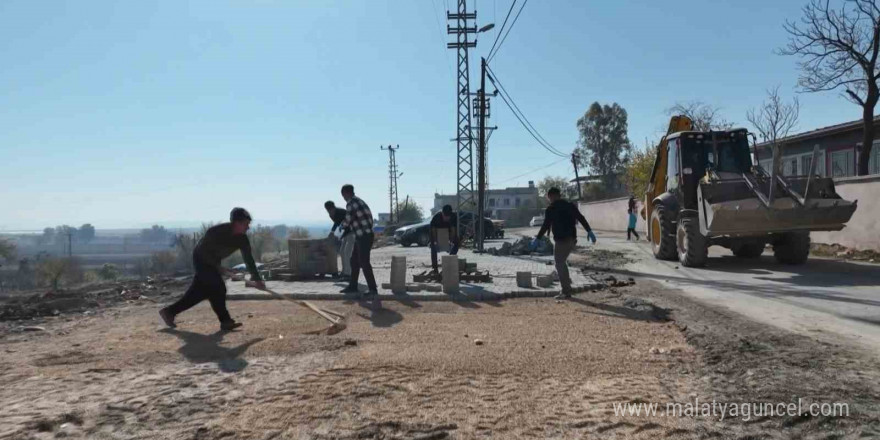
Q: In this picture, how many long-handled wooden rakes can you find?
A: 1